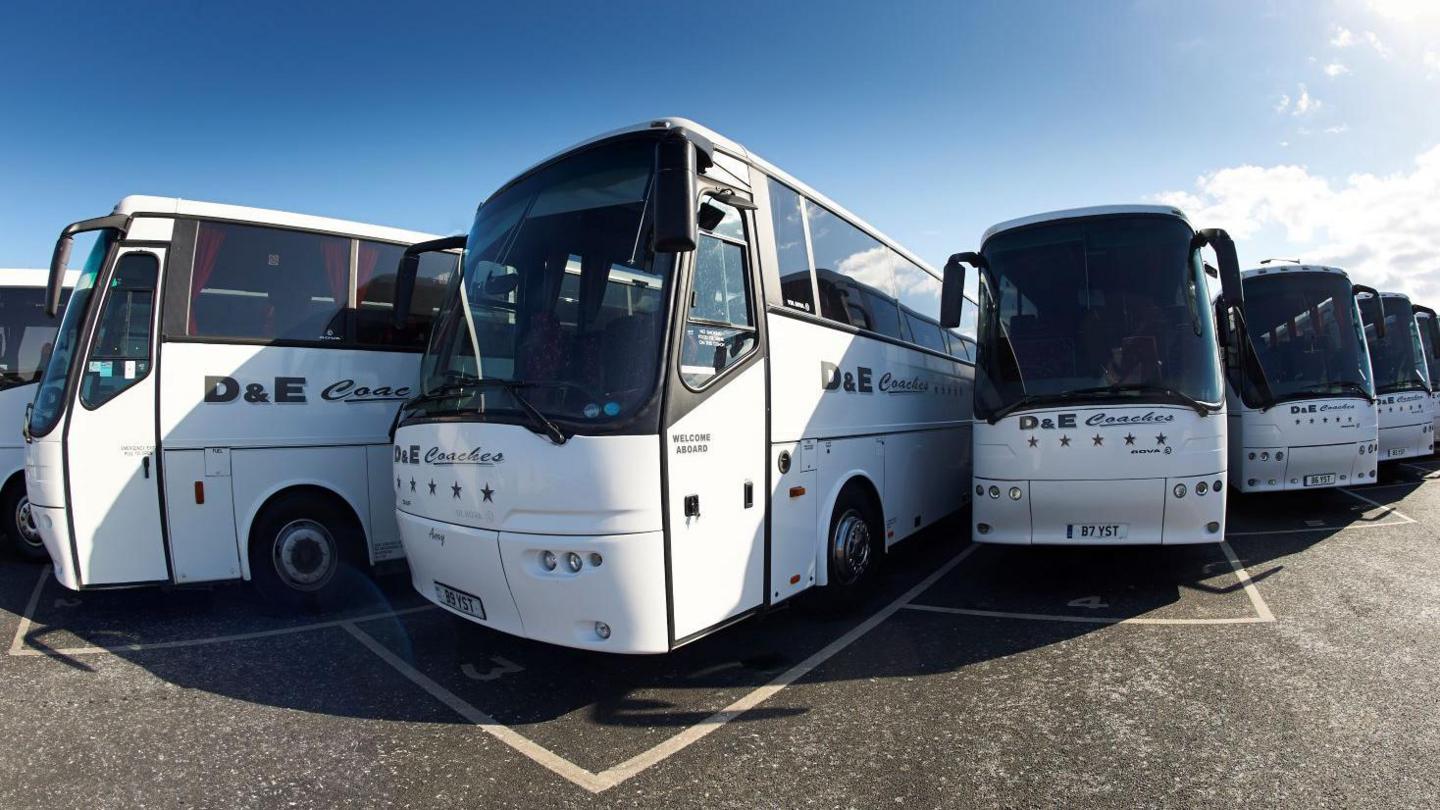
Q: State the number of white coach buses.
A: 7